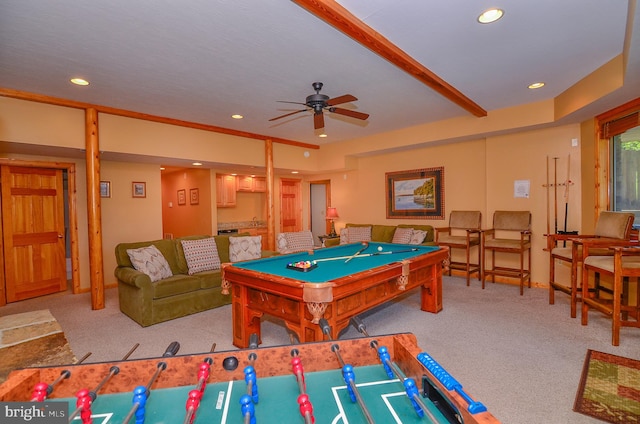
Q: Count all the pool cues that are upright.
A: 3